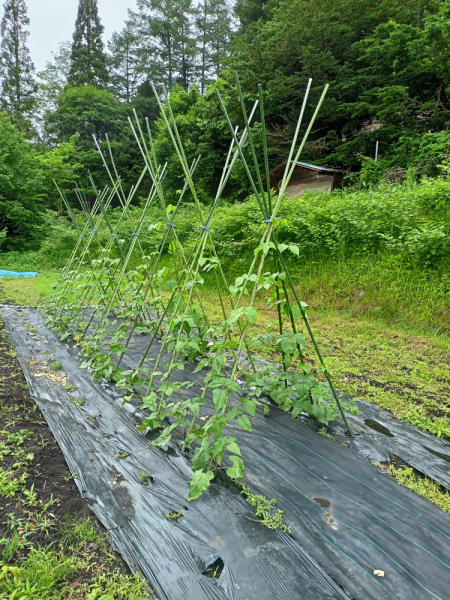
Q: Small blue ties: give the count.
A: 7